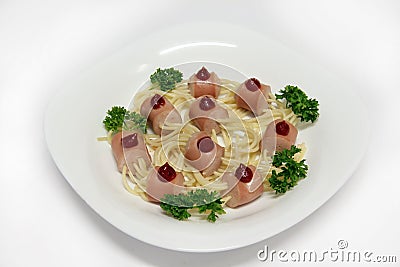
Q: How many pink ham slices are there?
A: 9